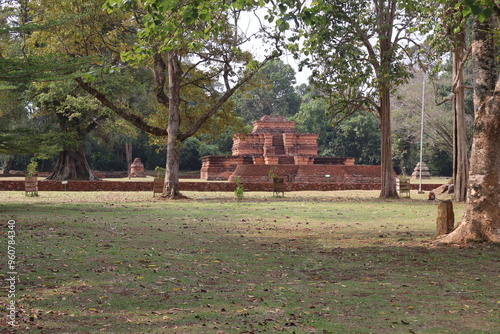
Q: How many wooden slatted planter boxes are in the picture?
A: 4